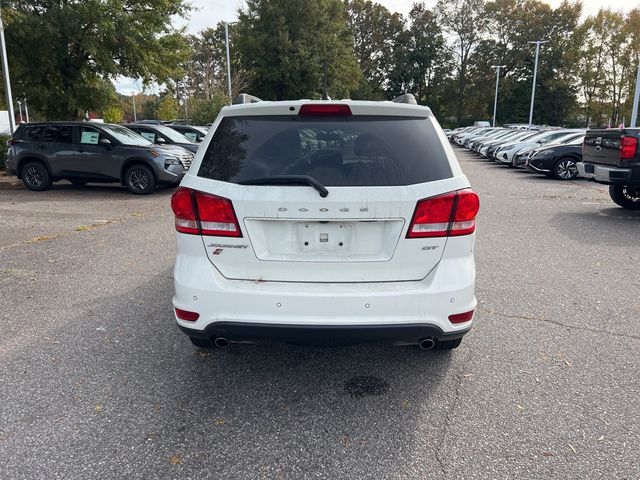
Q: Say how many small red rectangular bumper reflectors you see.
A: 2